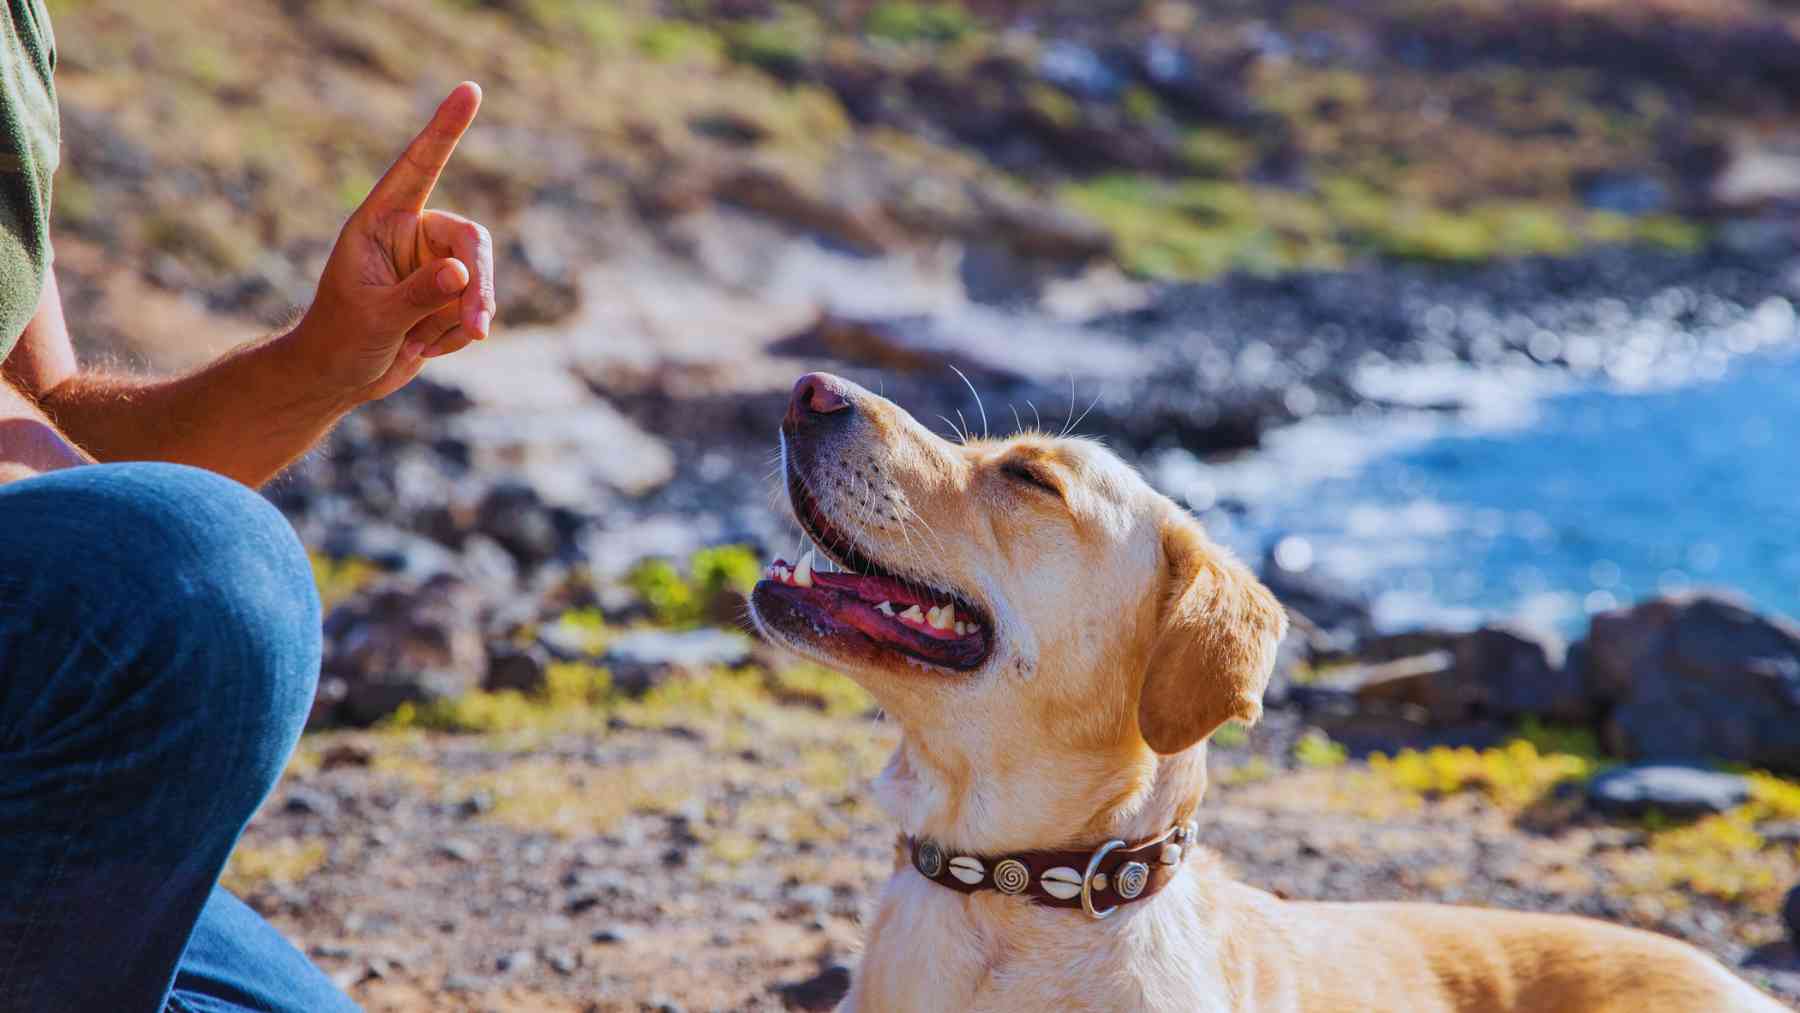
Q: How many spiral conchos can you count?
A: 3